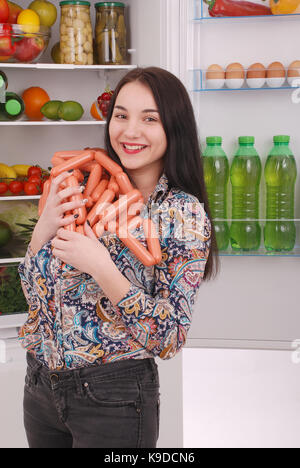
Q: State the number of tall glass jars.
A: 2